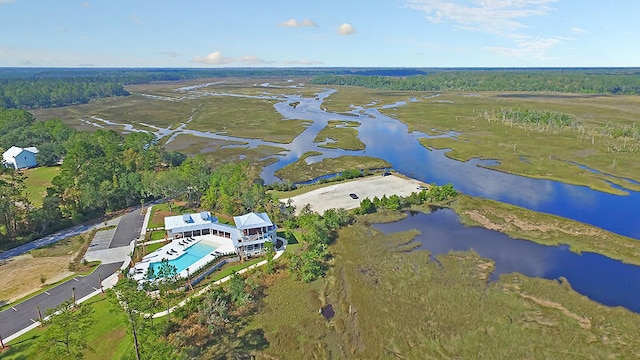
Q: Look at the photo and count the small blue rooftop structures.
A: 2